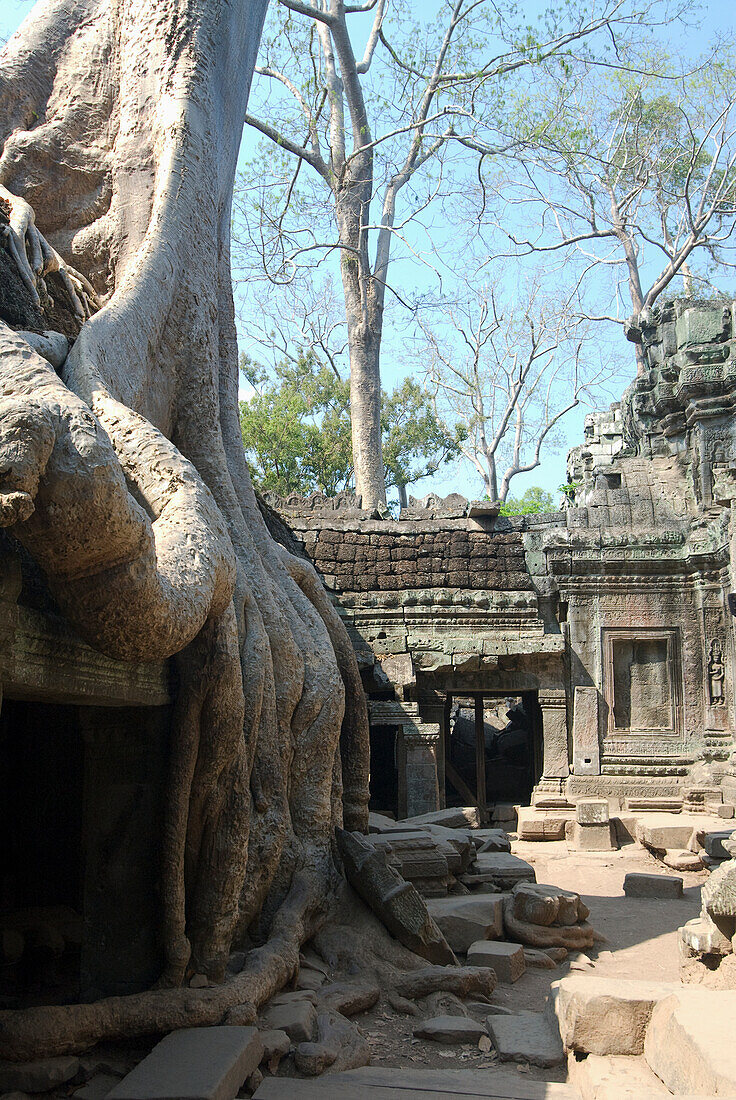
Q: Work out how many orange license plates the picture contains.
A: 0